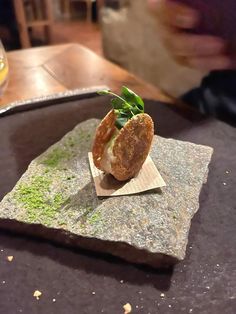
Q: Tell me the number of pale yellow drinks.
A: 1